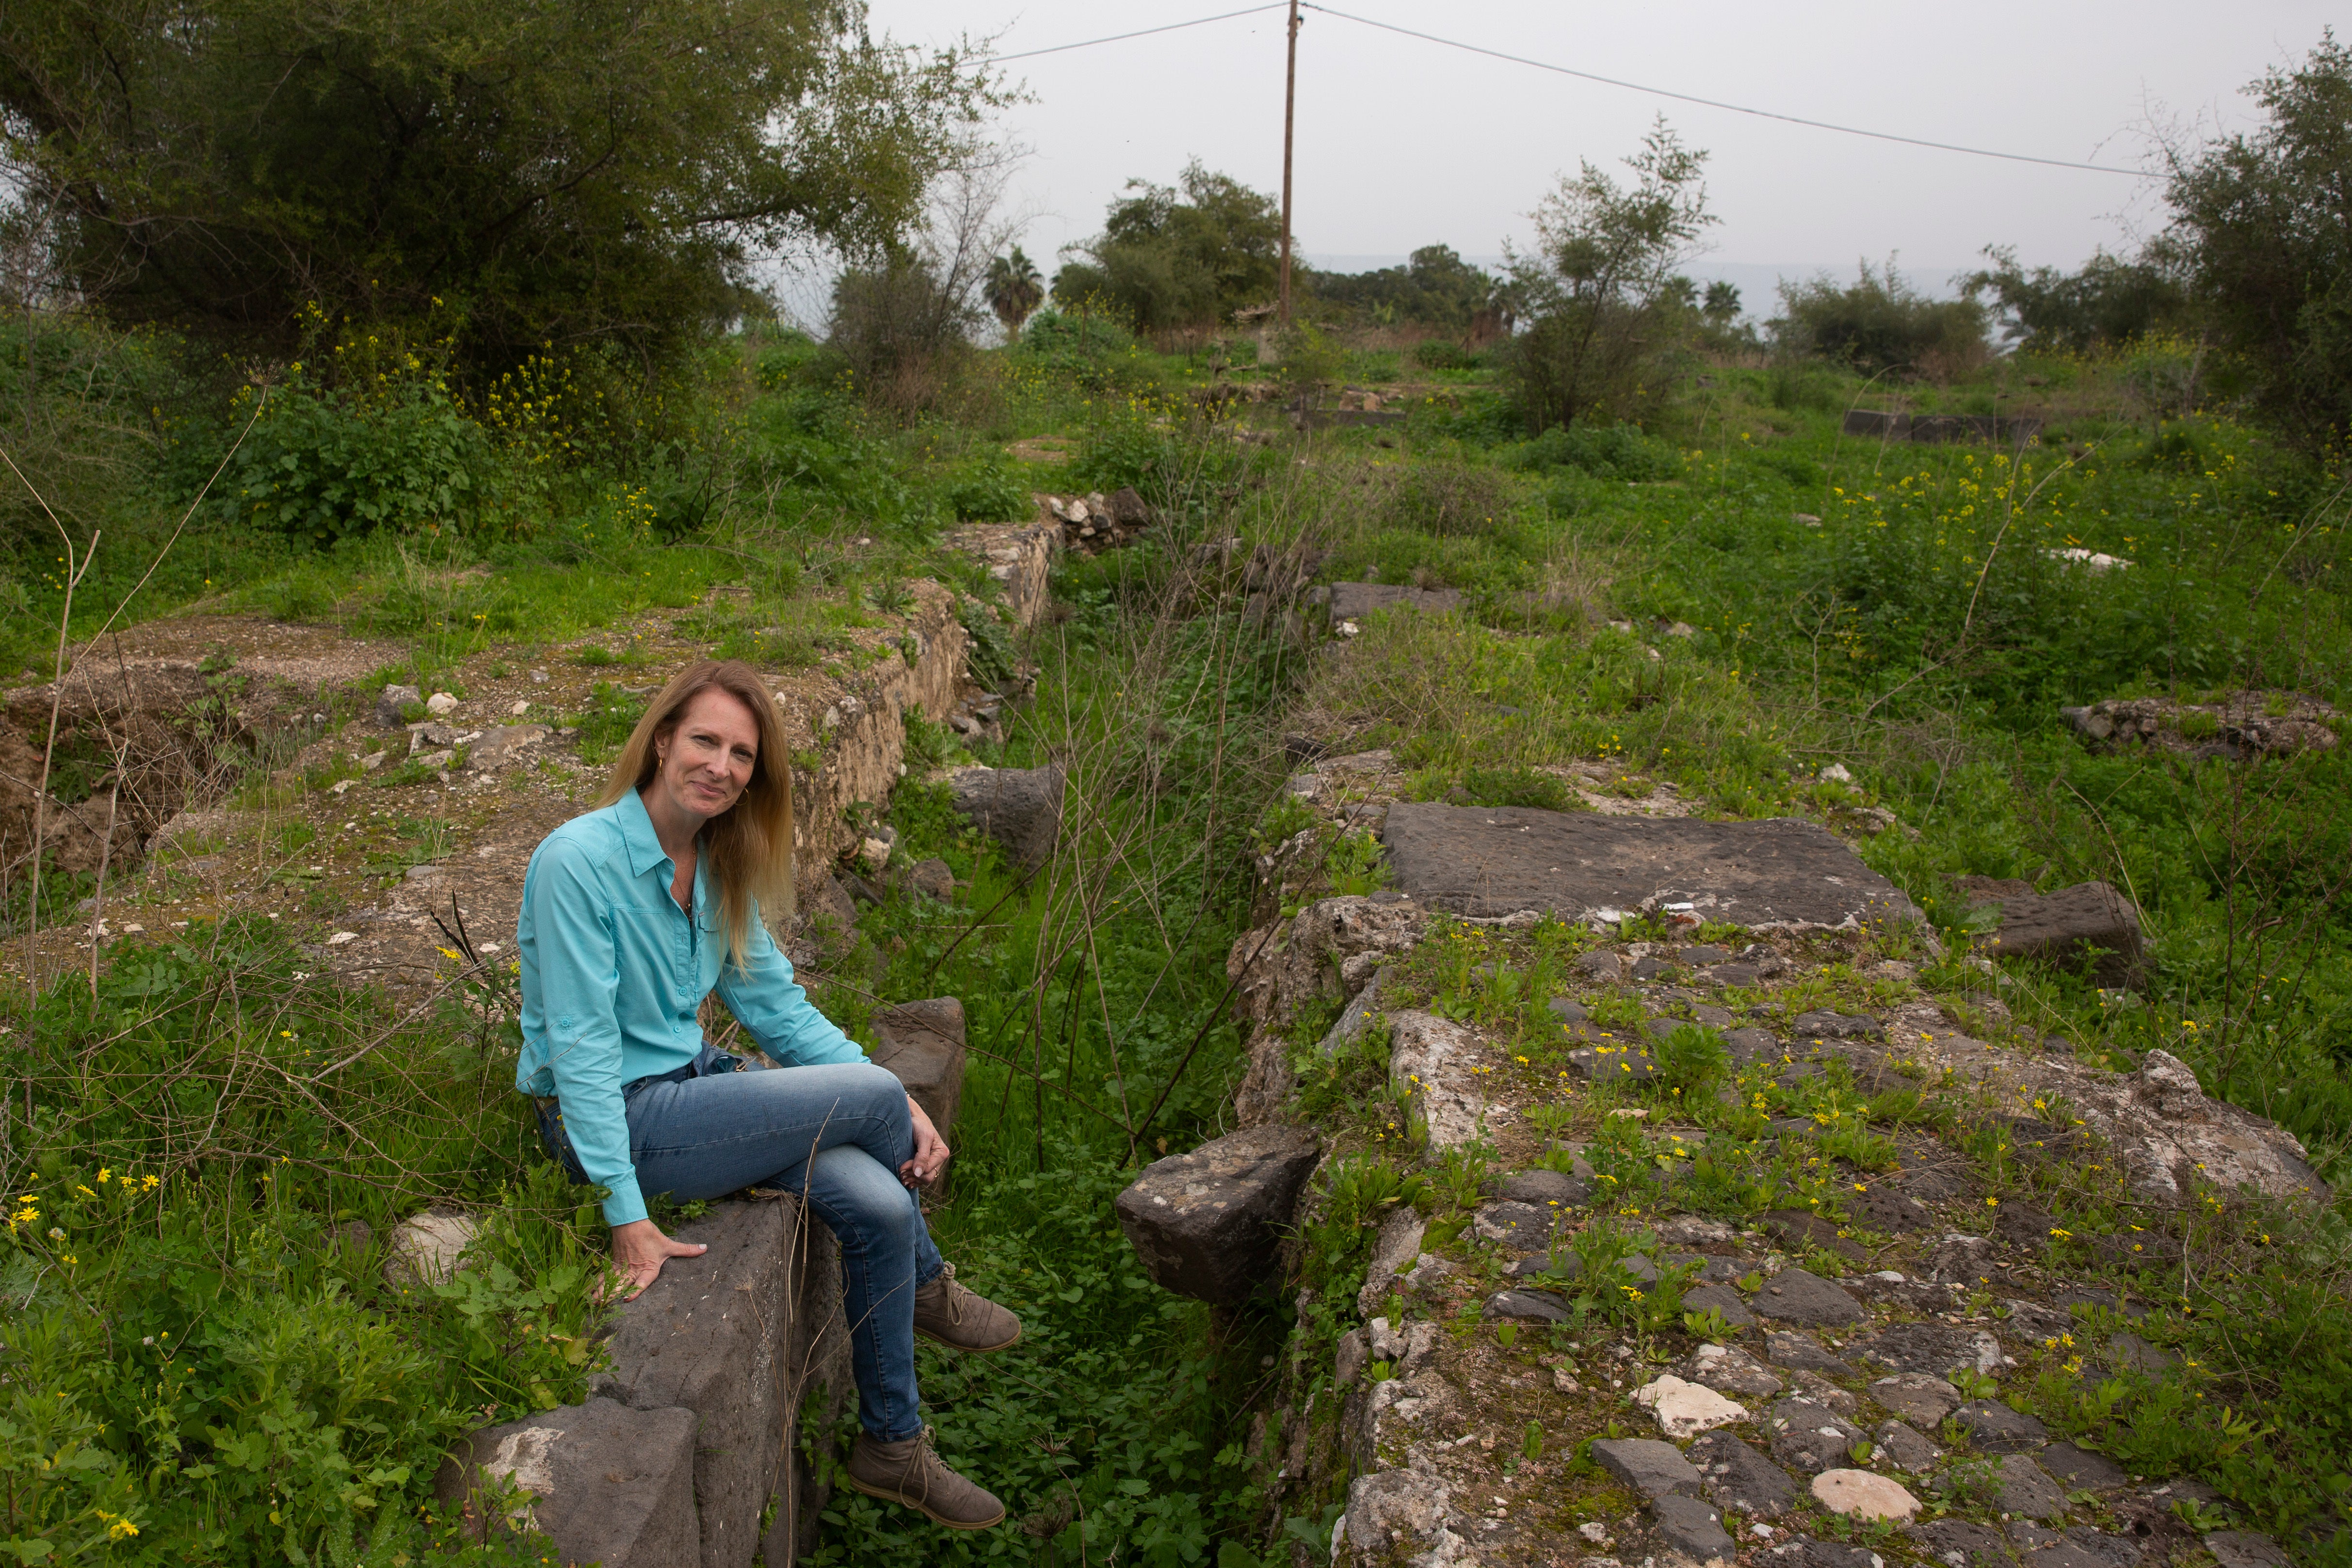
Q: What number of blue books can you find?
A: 0